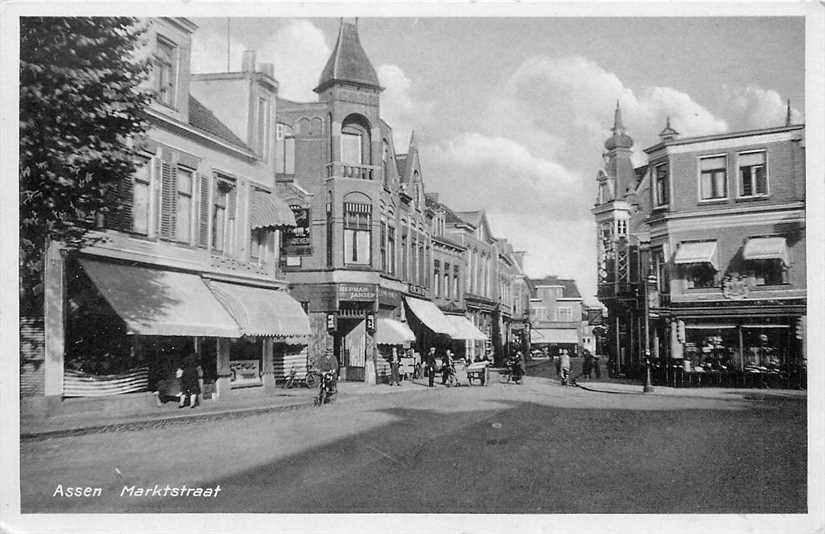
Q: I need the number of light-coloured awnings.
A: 9